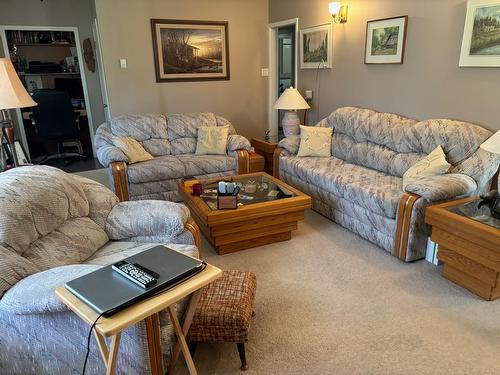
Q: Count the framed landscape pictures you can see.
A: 4